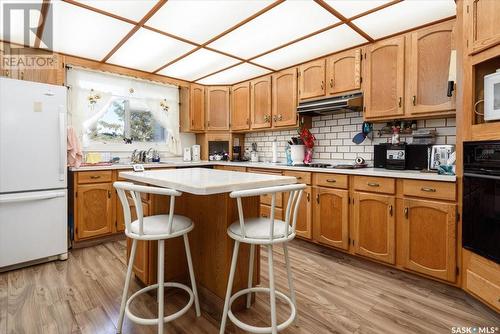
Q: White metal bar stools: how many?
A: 2